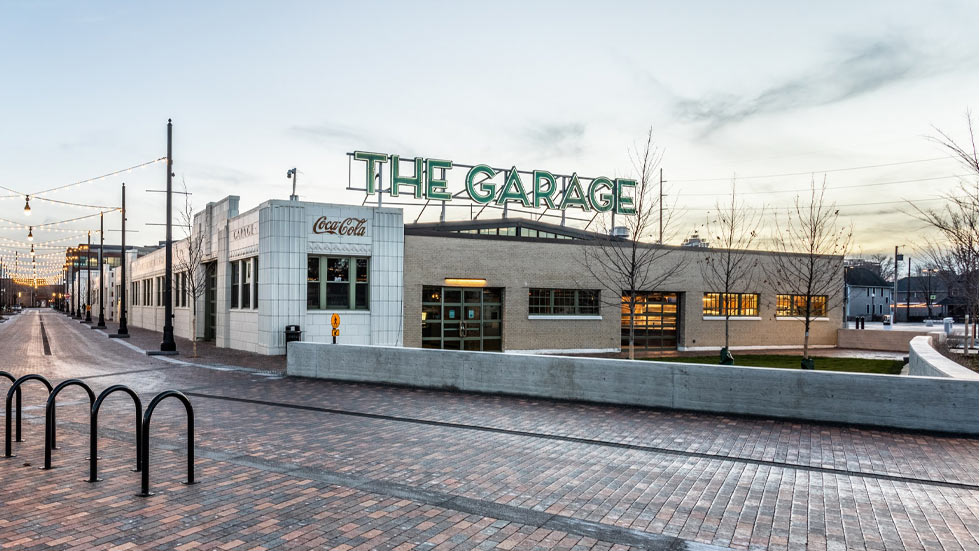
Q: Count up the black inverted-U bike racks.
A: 5